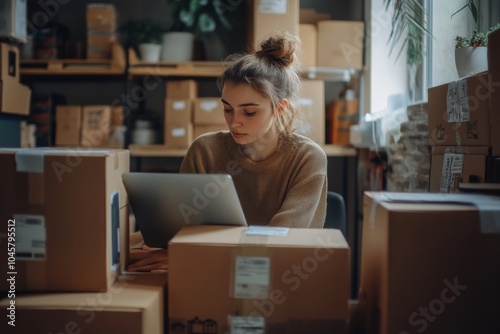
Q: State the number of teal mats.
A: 0